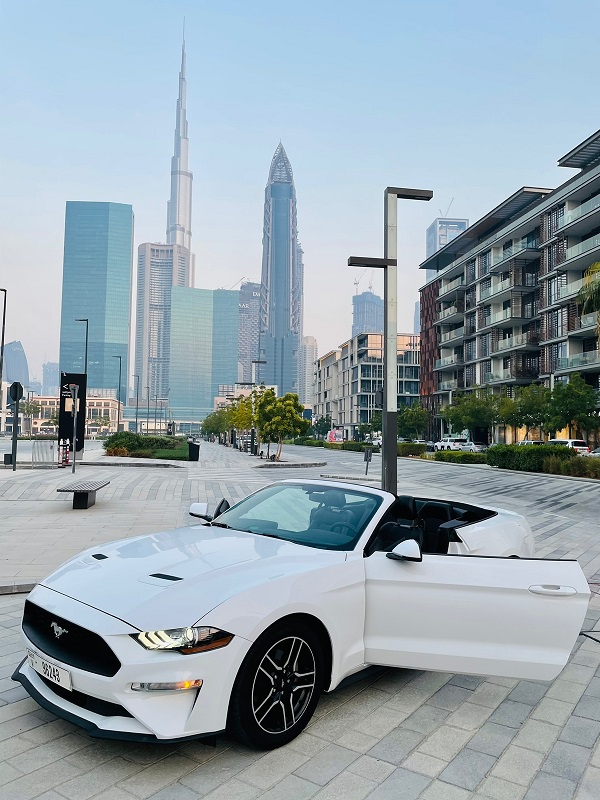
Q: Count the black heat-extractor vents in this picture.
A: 2